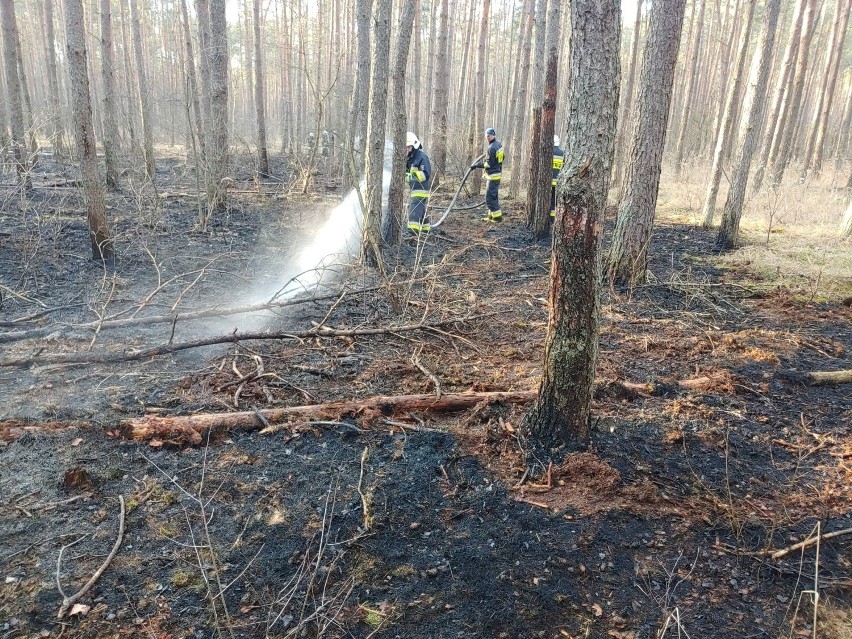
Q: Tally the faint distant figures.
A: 2